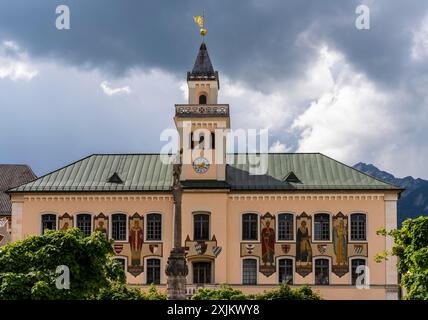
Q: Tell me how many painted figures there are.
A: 6